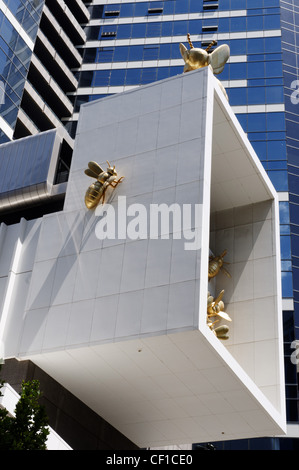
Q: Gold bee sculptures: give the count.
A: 5